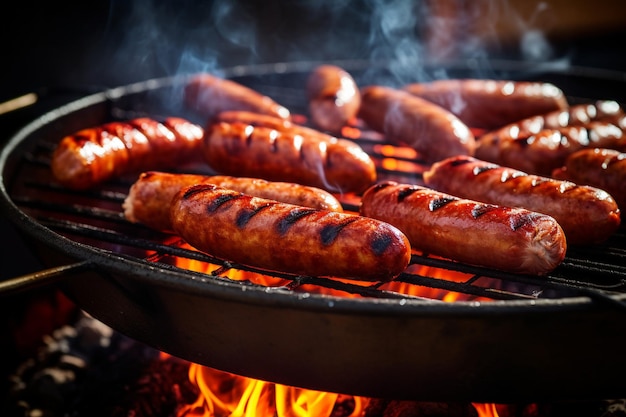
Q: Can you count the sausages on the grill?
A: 14